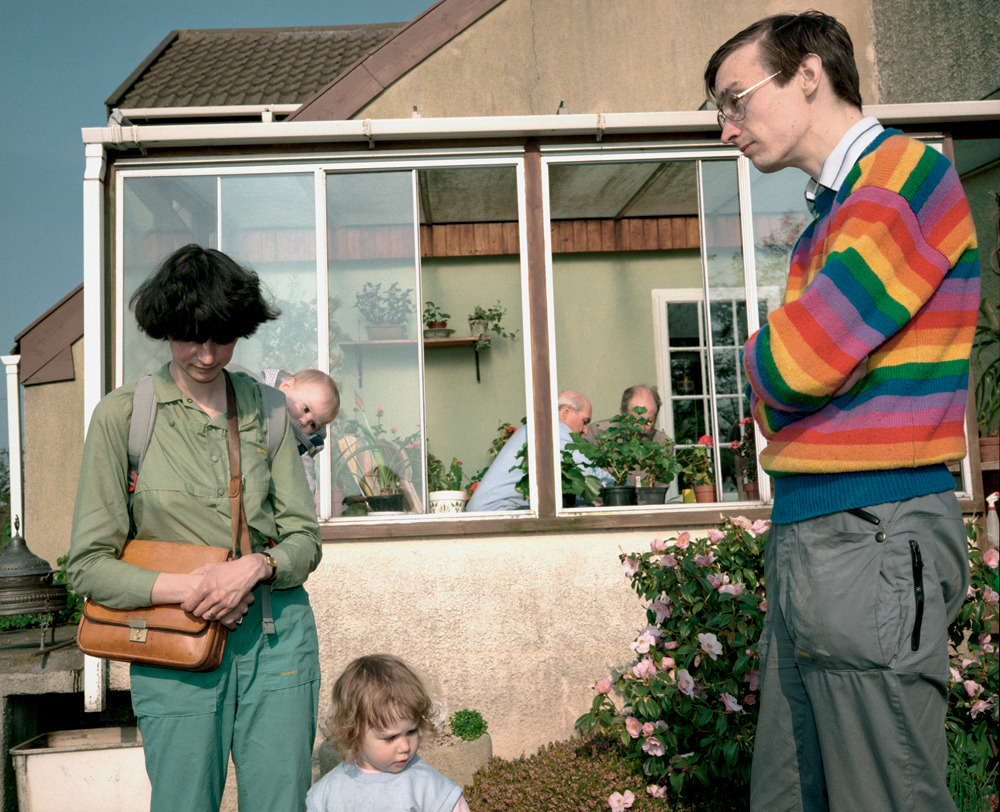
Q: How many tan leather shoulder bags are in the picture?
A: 1